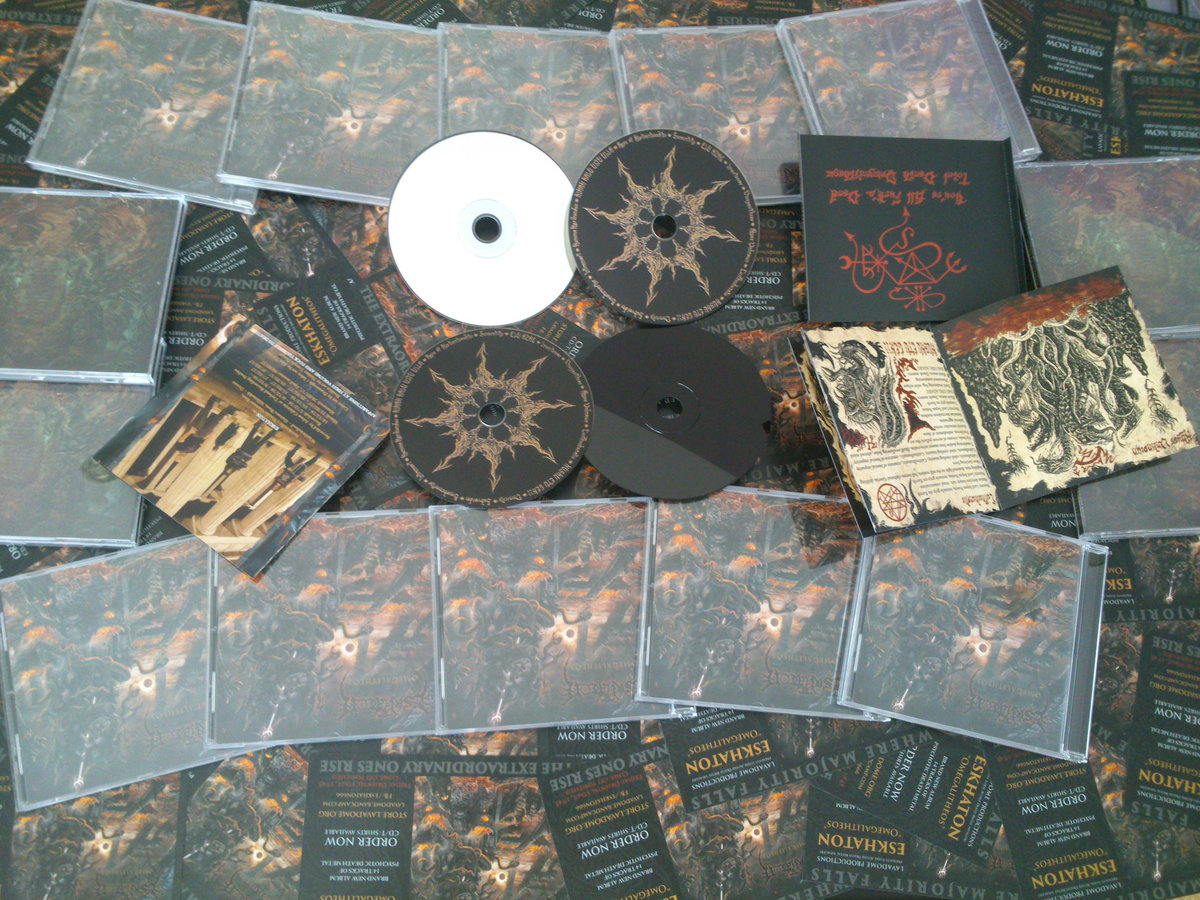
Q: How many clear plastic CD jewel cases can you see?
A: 14